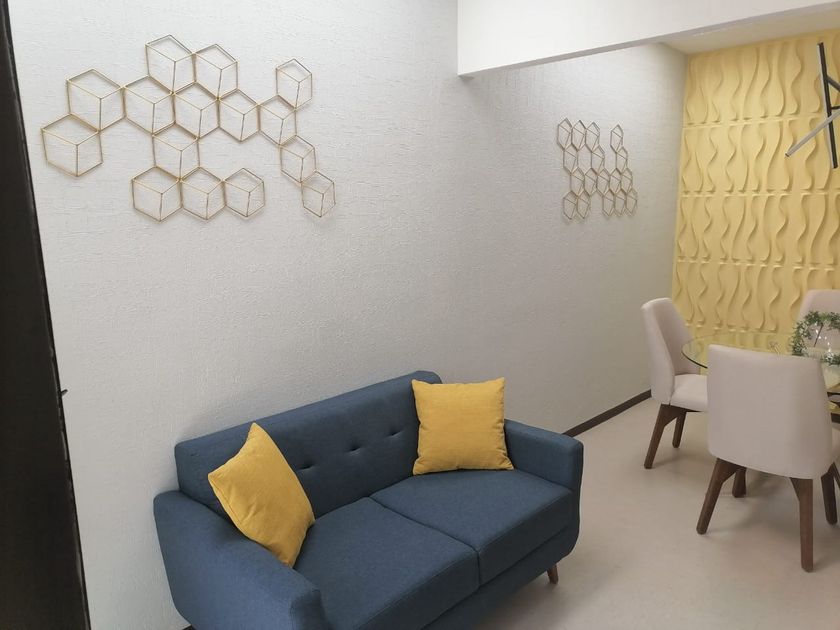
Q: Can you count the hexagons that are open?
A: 1